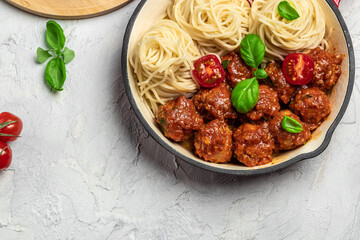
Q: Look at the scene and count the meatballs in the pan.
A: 10